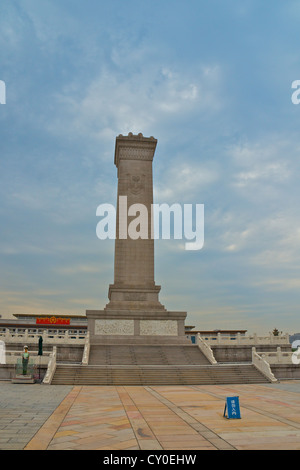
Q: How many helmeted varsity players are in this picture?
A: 0